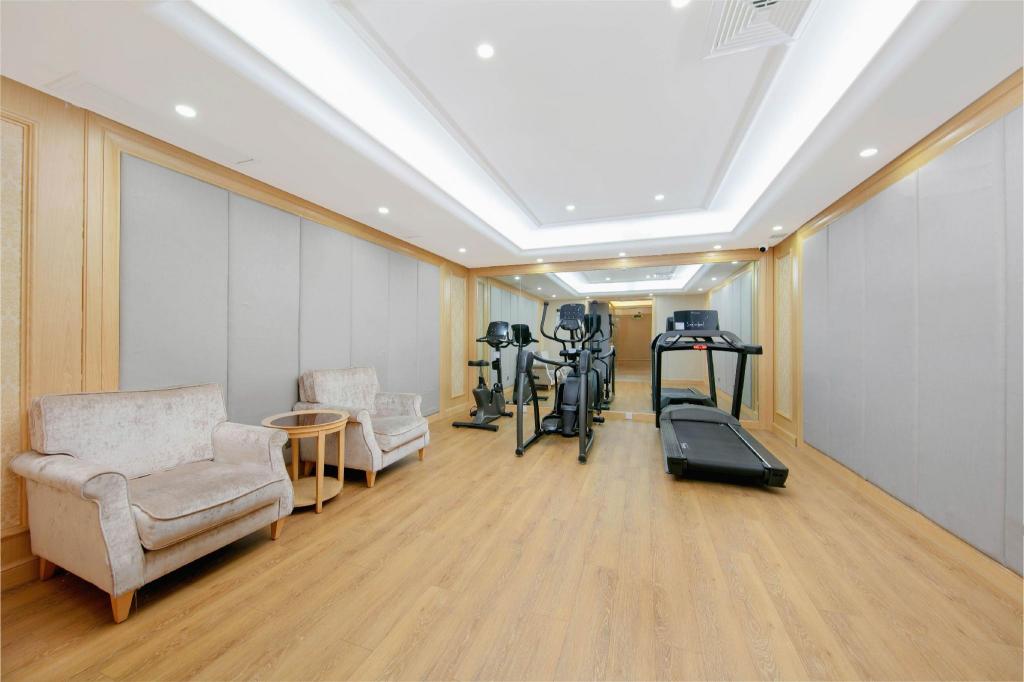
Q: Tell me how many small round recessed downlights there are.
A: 12